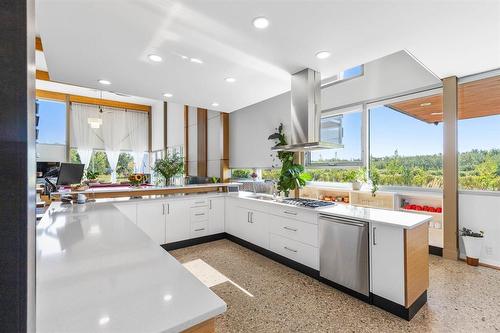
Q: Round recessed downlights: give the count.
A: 7